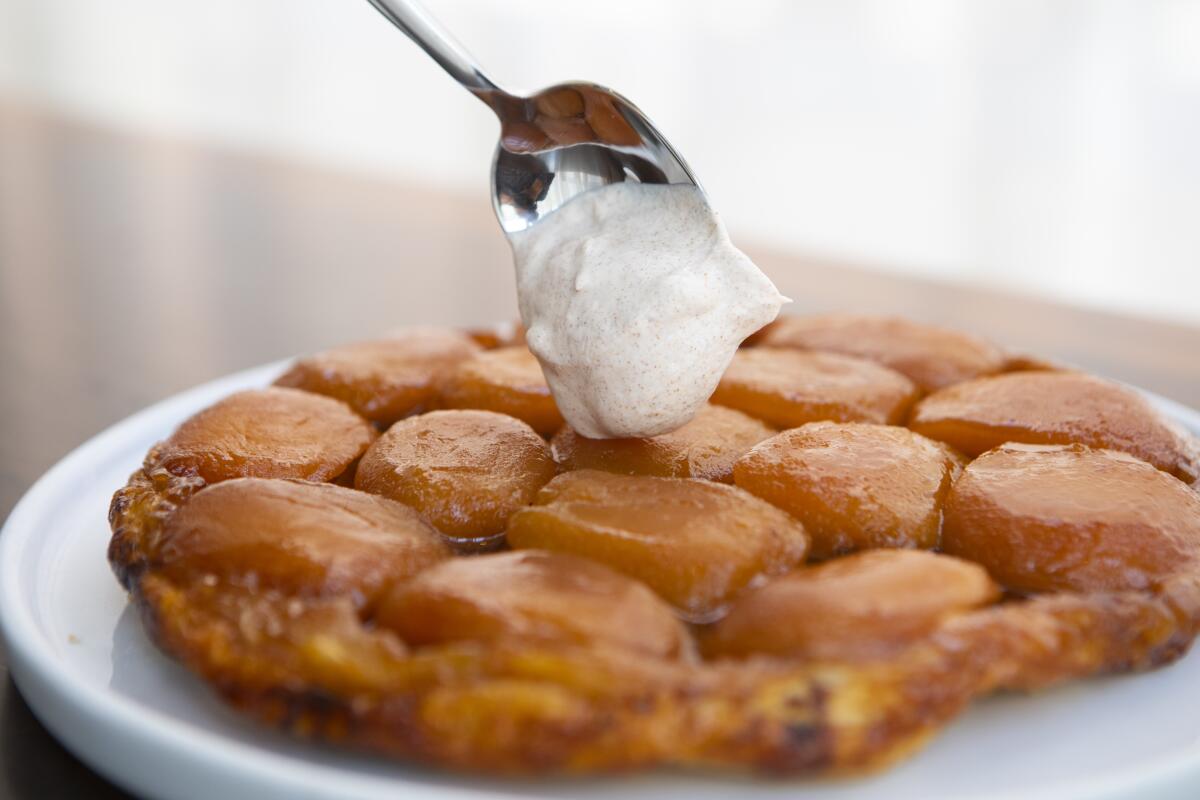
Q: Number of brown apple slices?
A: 14